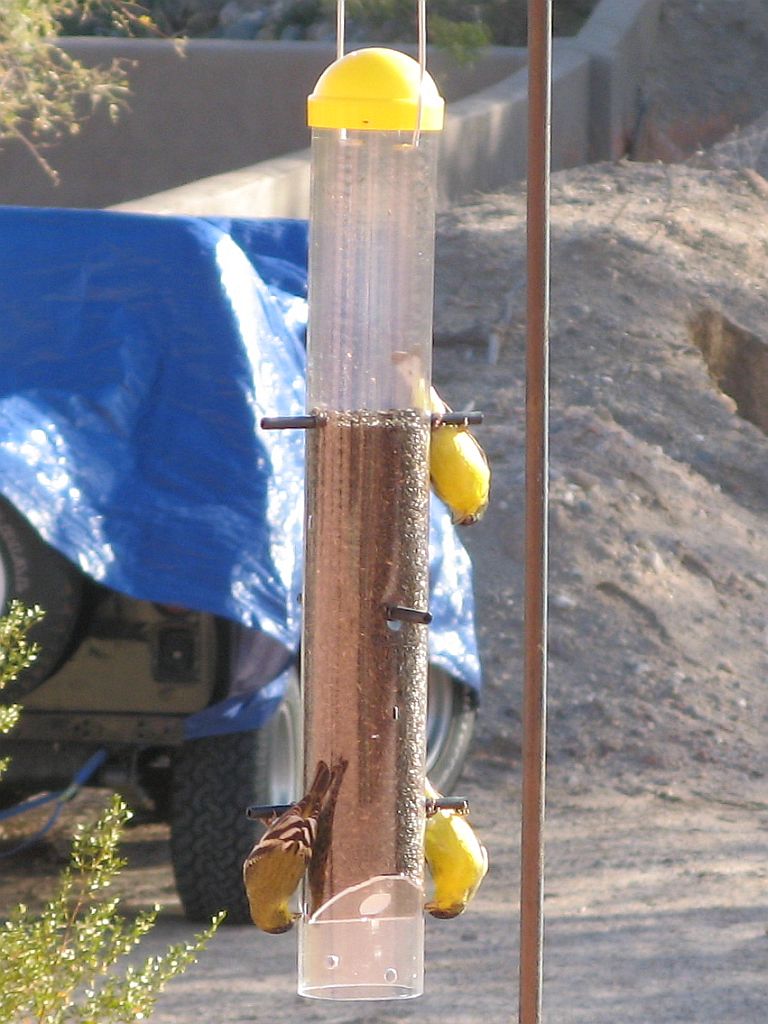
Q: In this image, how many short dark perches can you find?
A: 5